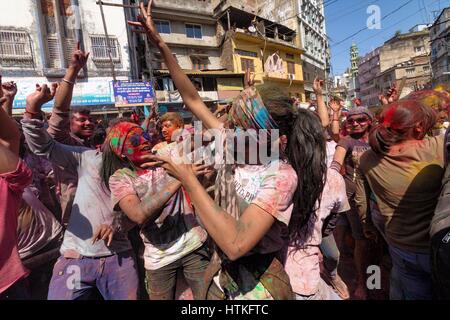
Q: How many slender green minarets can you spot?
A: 1